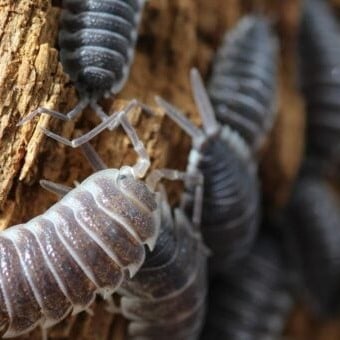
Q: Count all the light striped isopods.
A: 1